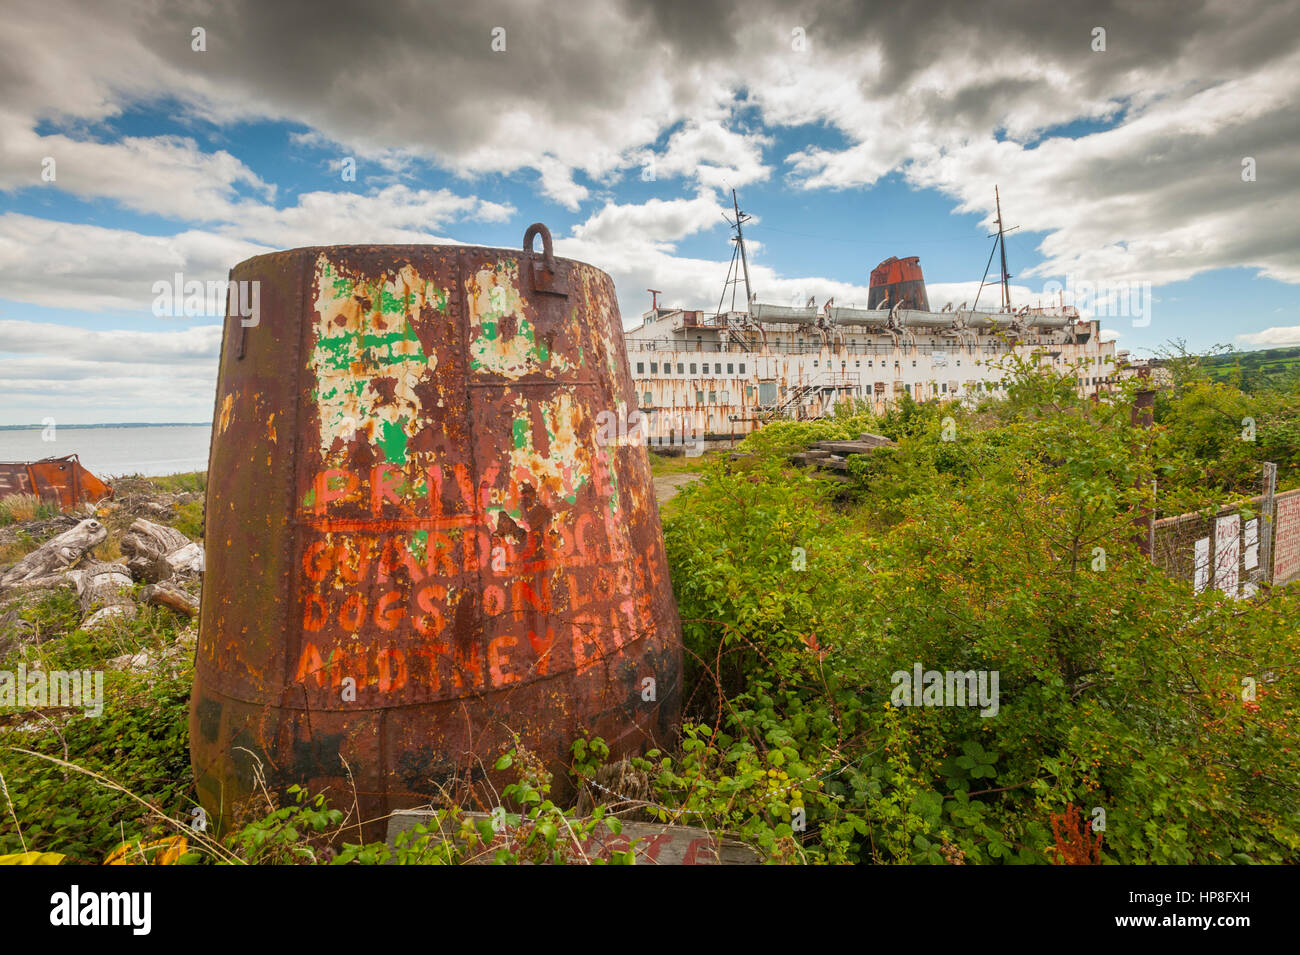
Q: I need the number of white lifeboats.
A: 5